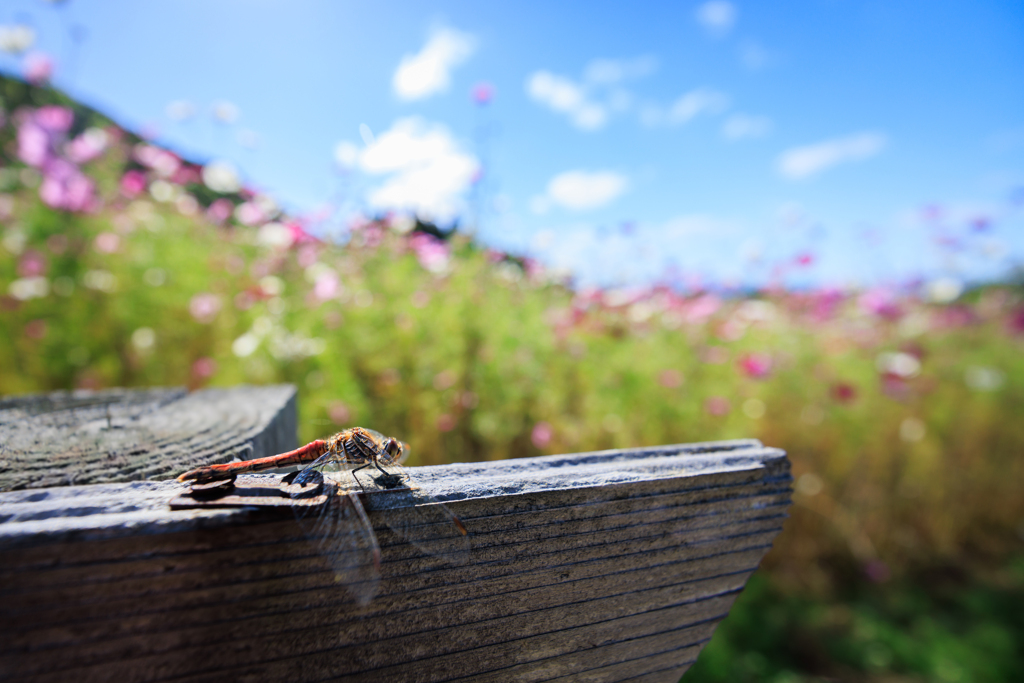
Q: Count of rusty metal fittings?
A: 1